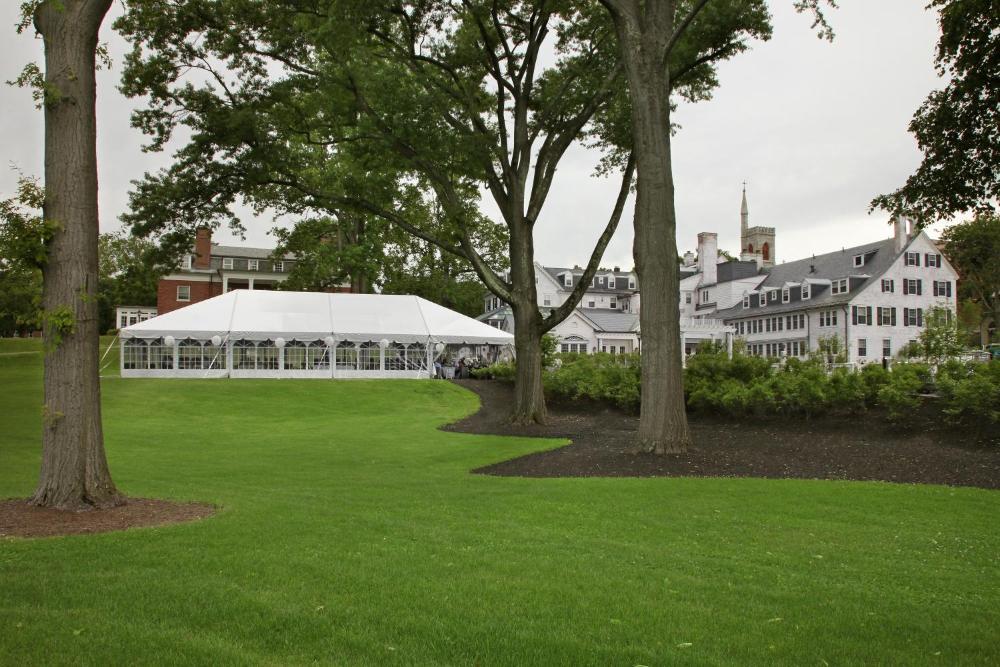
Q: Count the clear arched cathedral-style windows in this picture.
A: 12